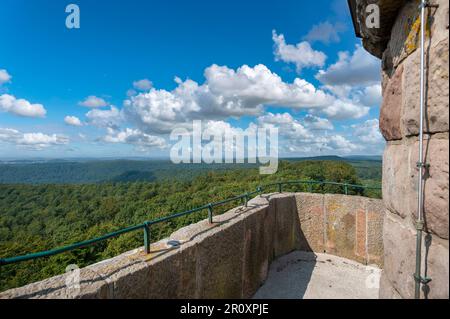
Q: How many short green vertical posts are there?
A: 7